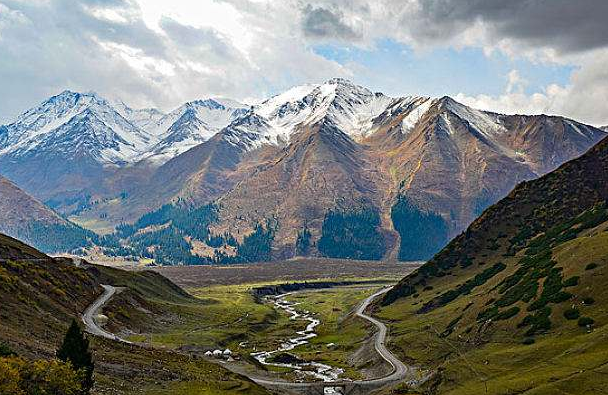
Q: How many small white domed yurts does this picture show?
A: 3